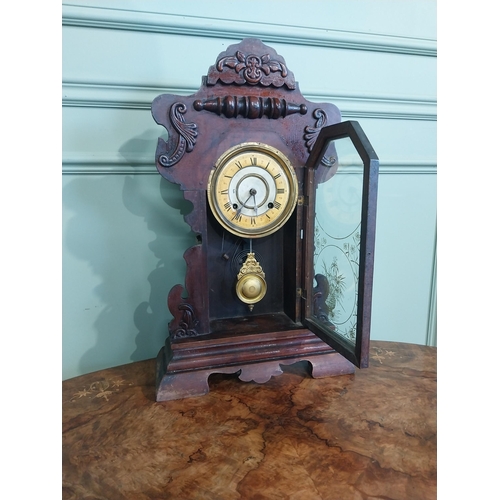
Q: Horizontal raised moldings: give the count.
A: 3